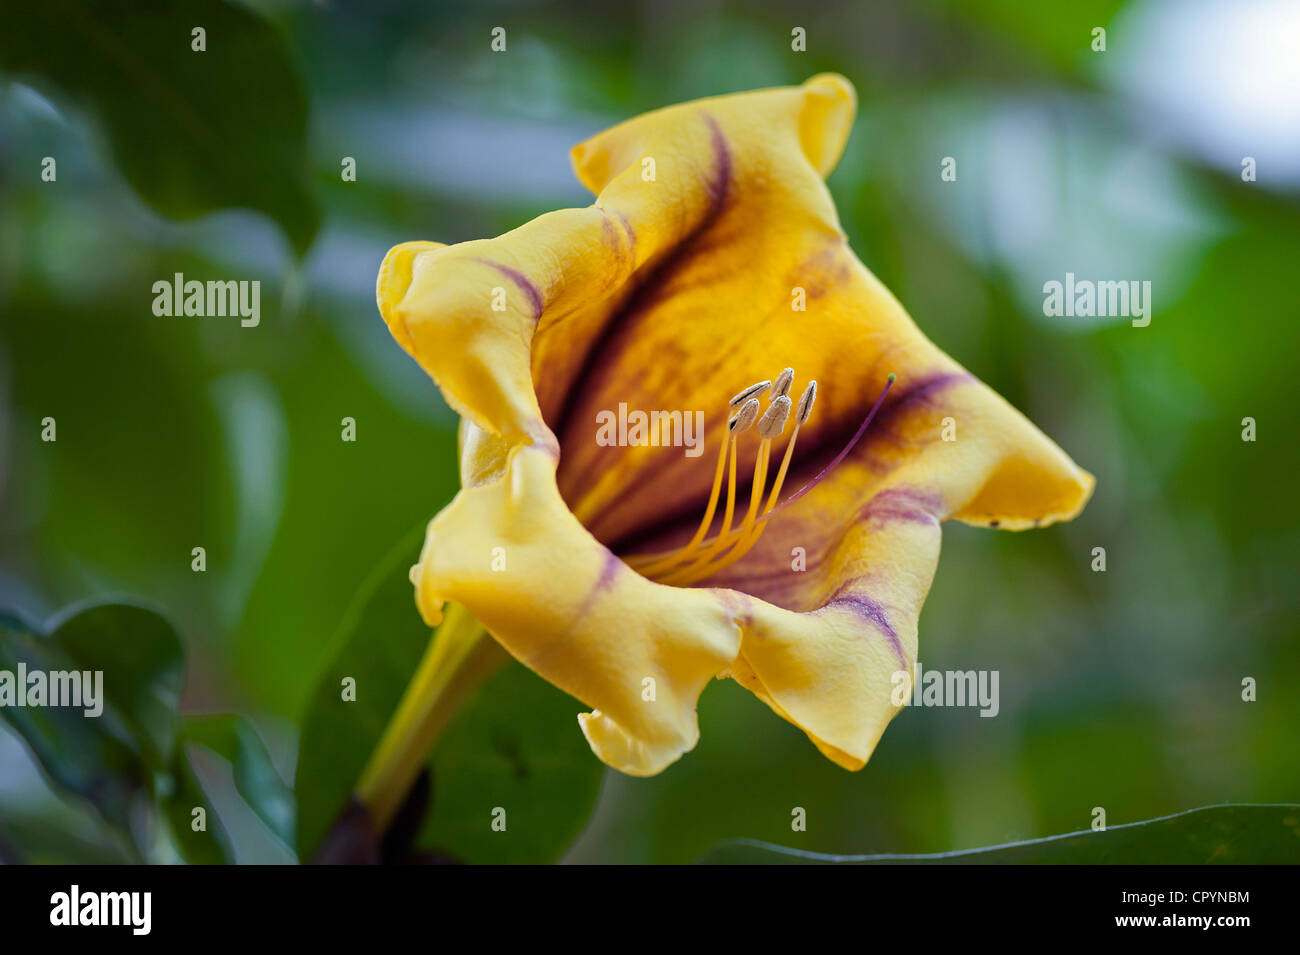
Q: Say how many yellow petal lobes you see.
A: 5